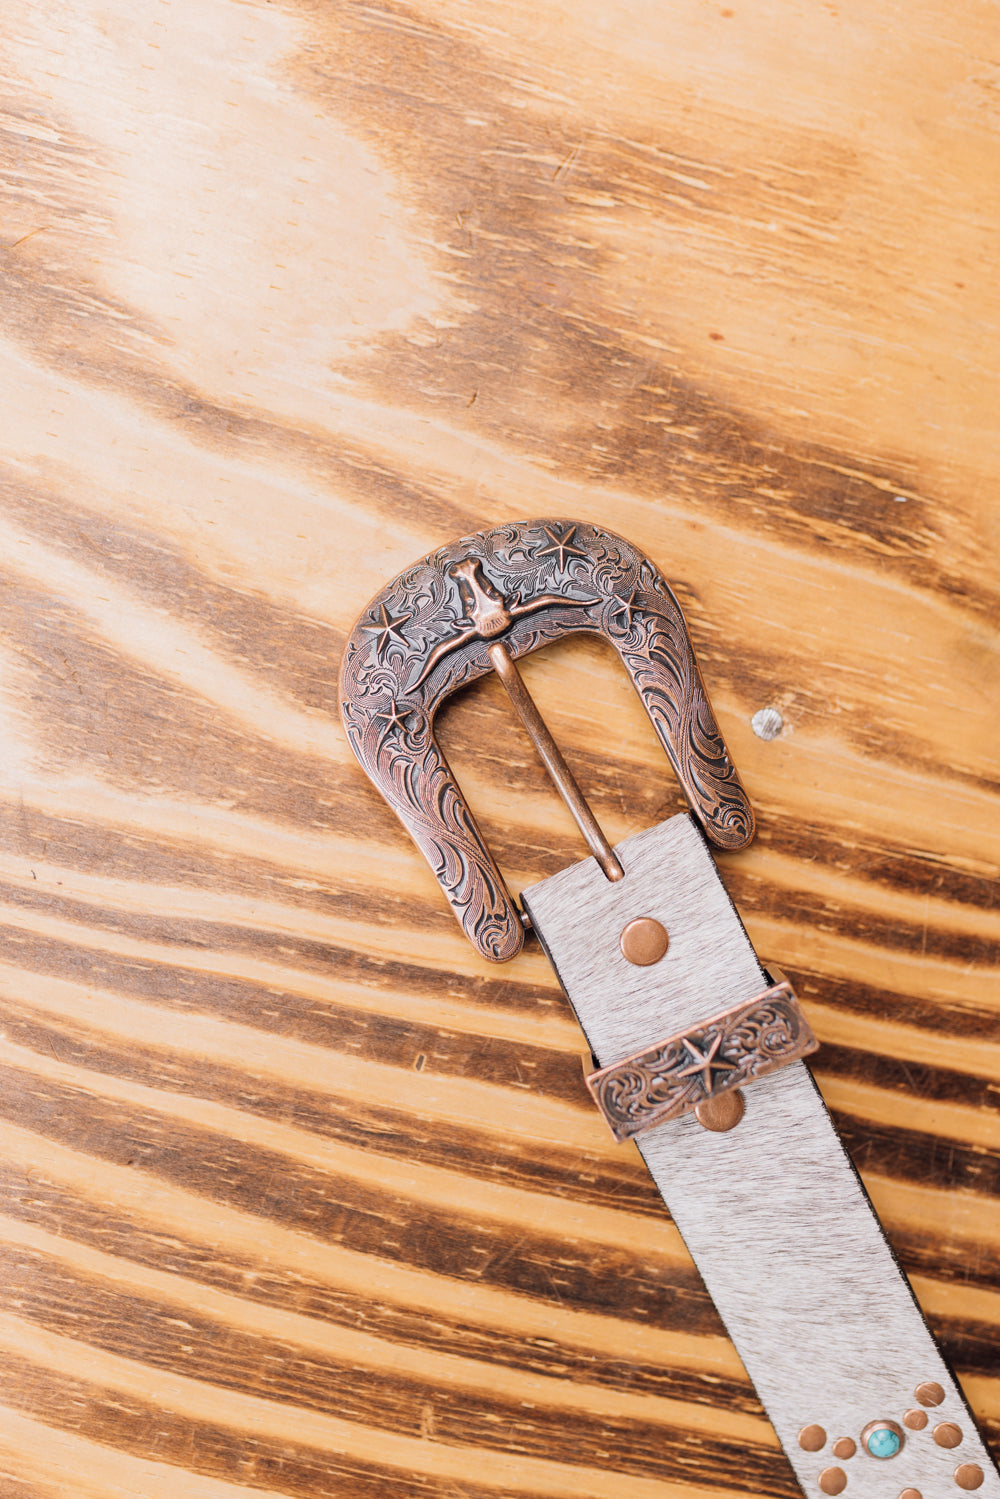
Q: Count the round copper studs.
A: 10